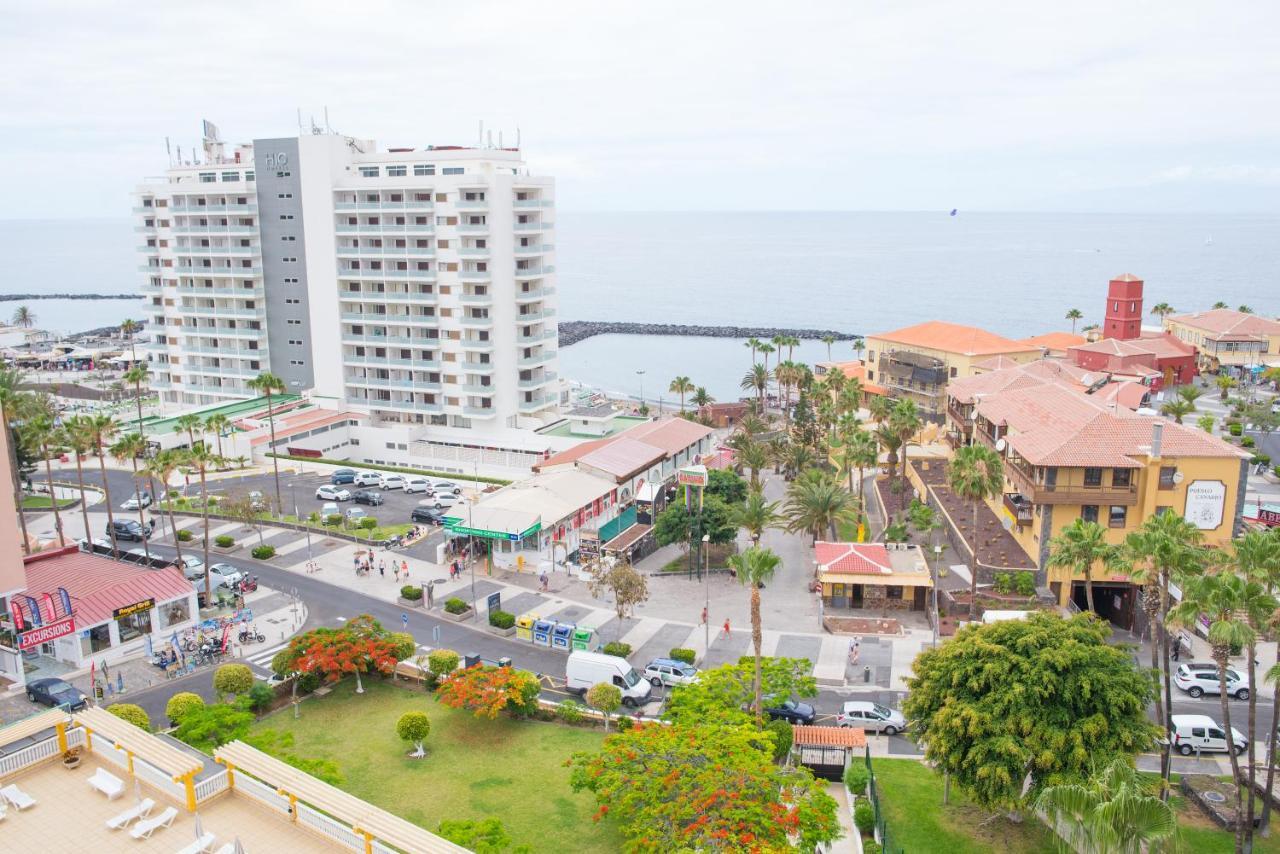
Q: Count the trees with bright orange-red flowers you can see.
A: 3